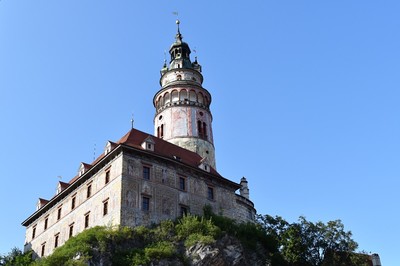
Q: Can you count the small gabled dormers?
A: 6